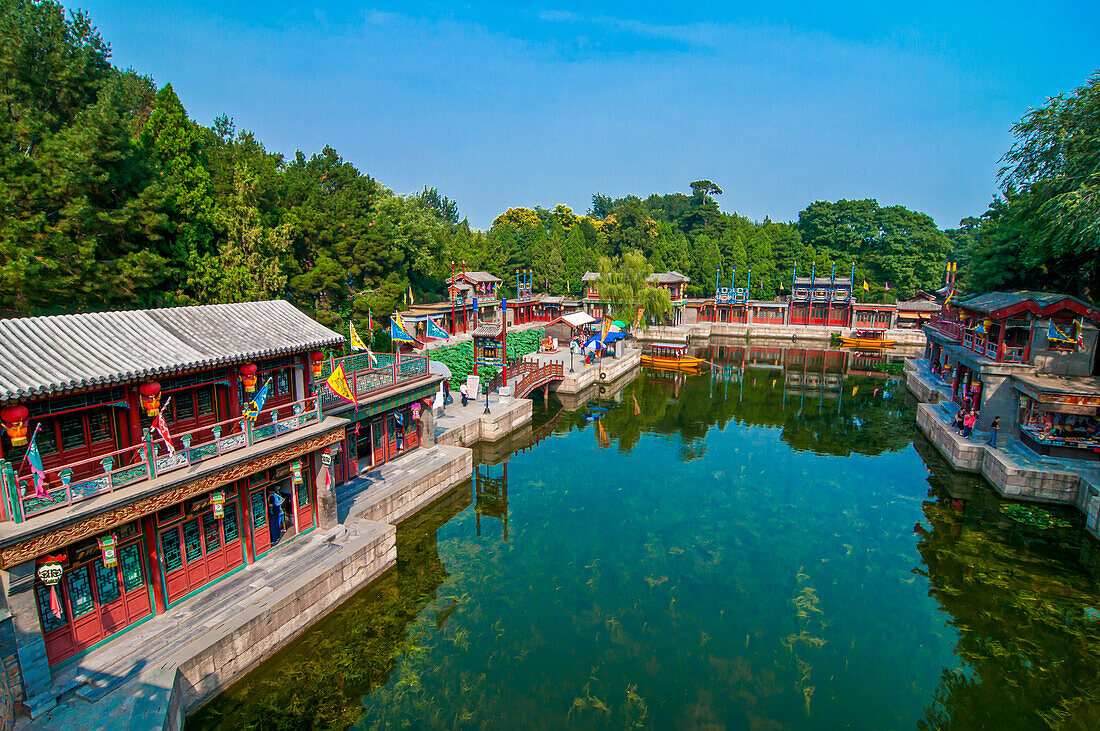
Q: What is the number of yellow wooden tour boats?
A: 2